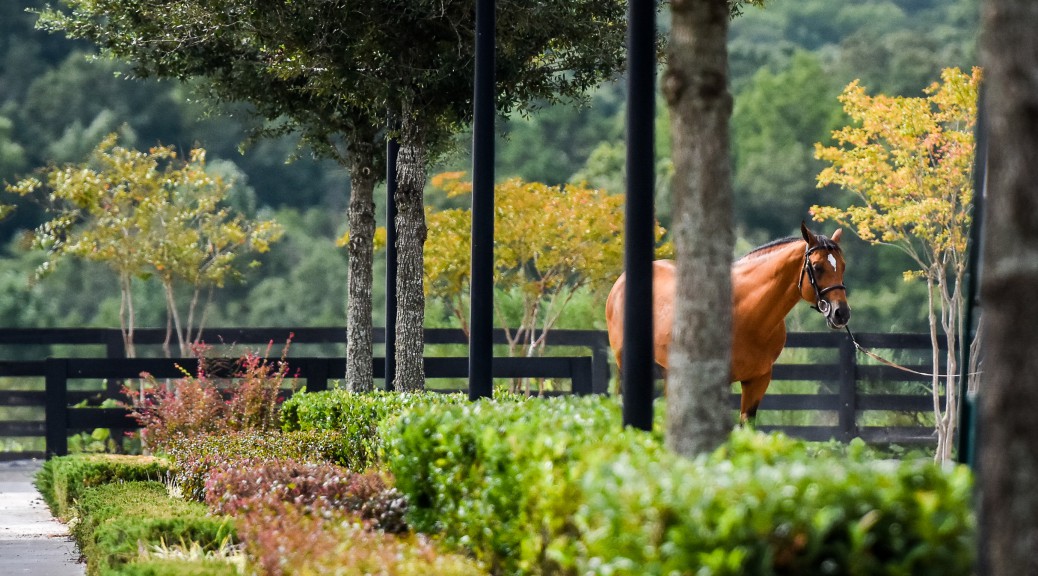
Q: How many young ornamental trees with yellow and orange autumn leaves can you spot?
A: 3